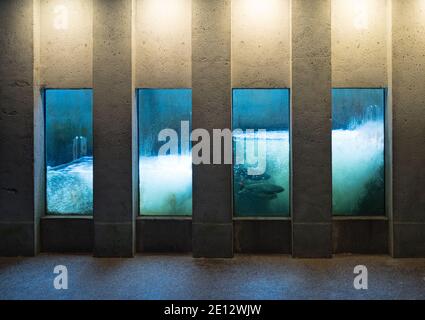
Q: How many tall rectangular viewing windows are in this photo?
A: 4